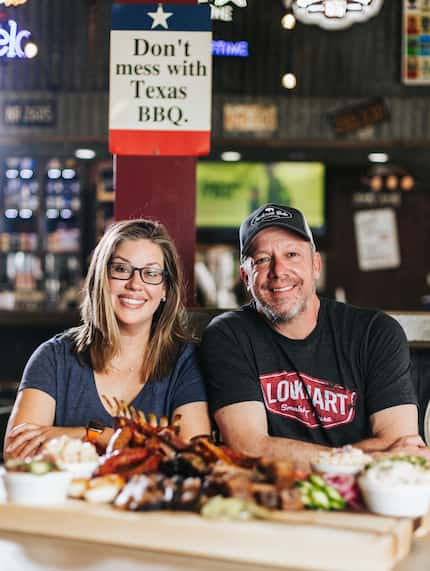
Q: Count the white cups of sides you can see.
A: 4